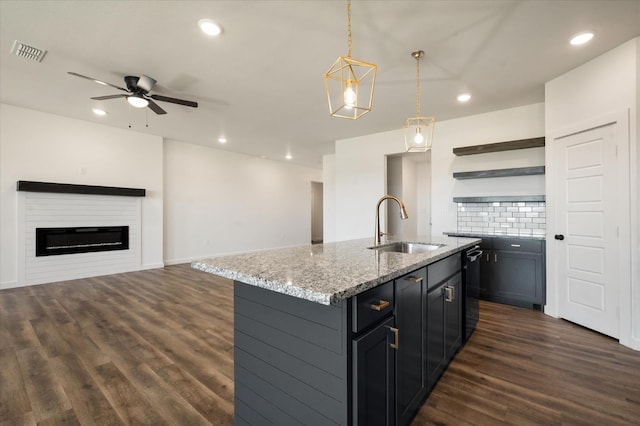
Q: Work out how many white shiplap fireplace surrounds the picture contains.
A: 1